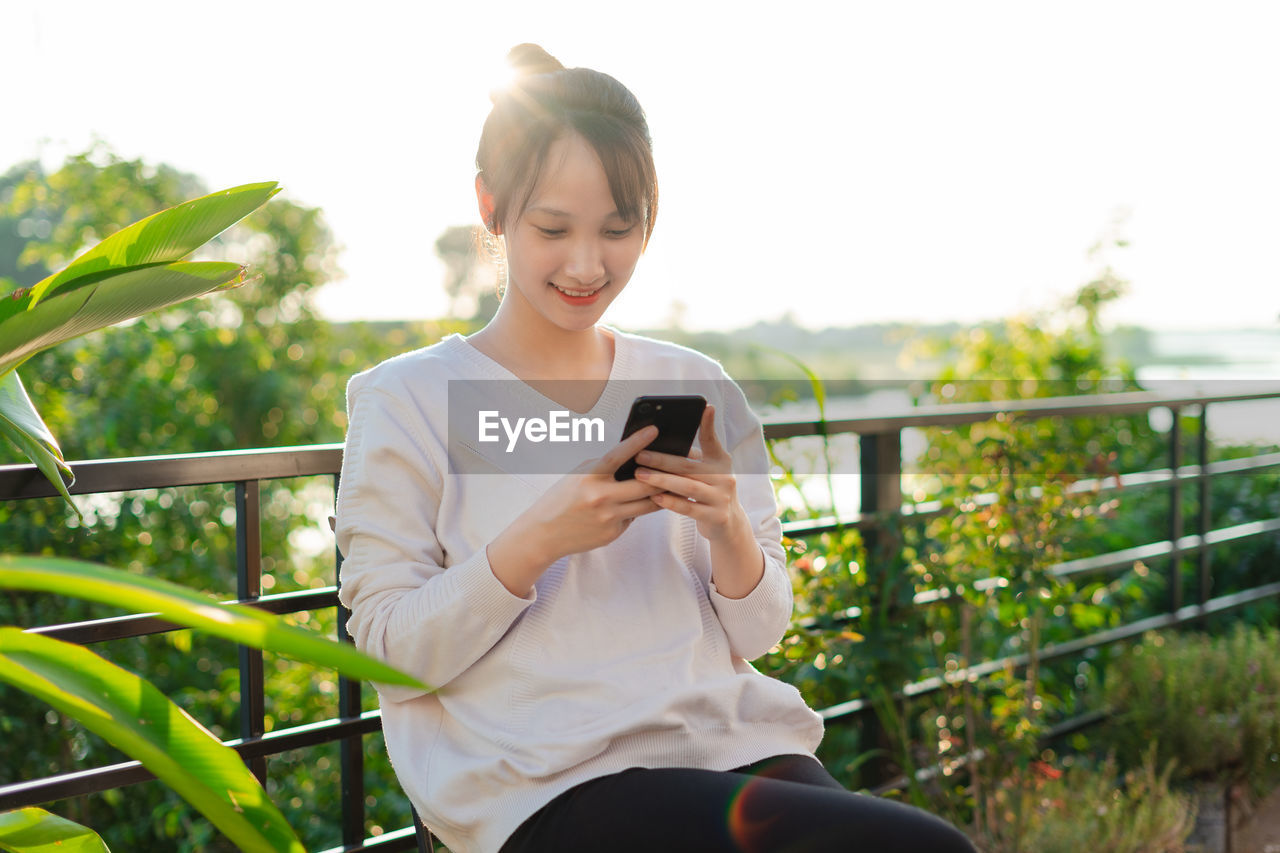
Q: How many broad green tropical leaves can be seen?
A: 6